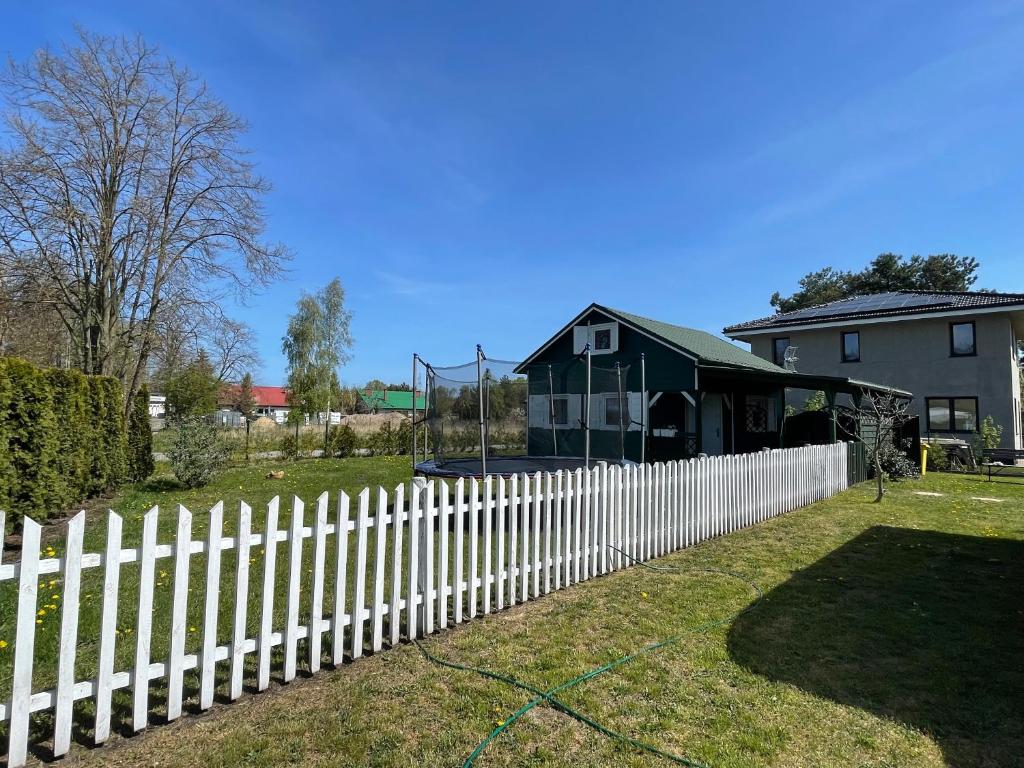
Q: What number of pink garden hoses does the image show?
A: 0